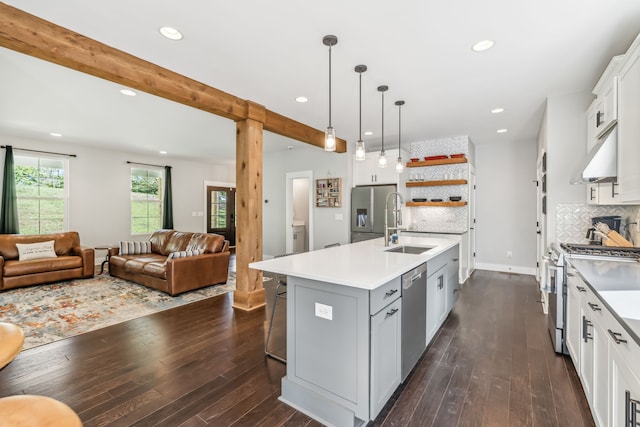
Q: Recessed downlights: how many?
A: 9